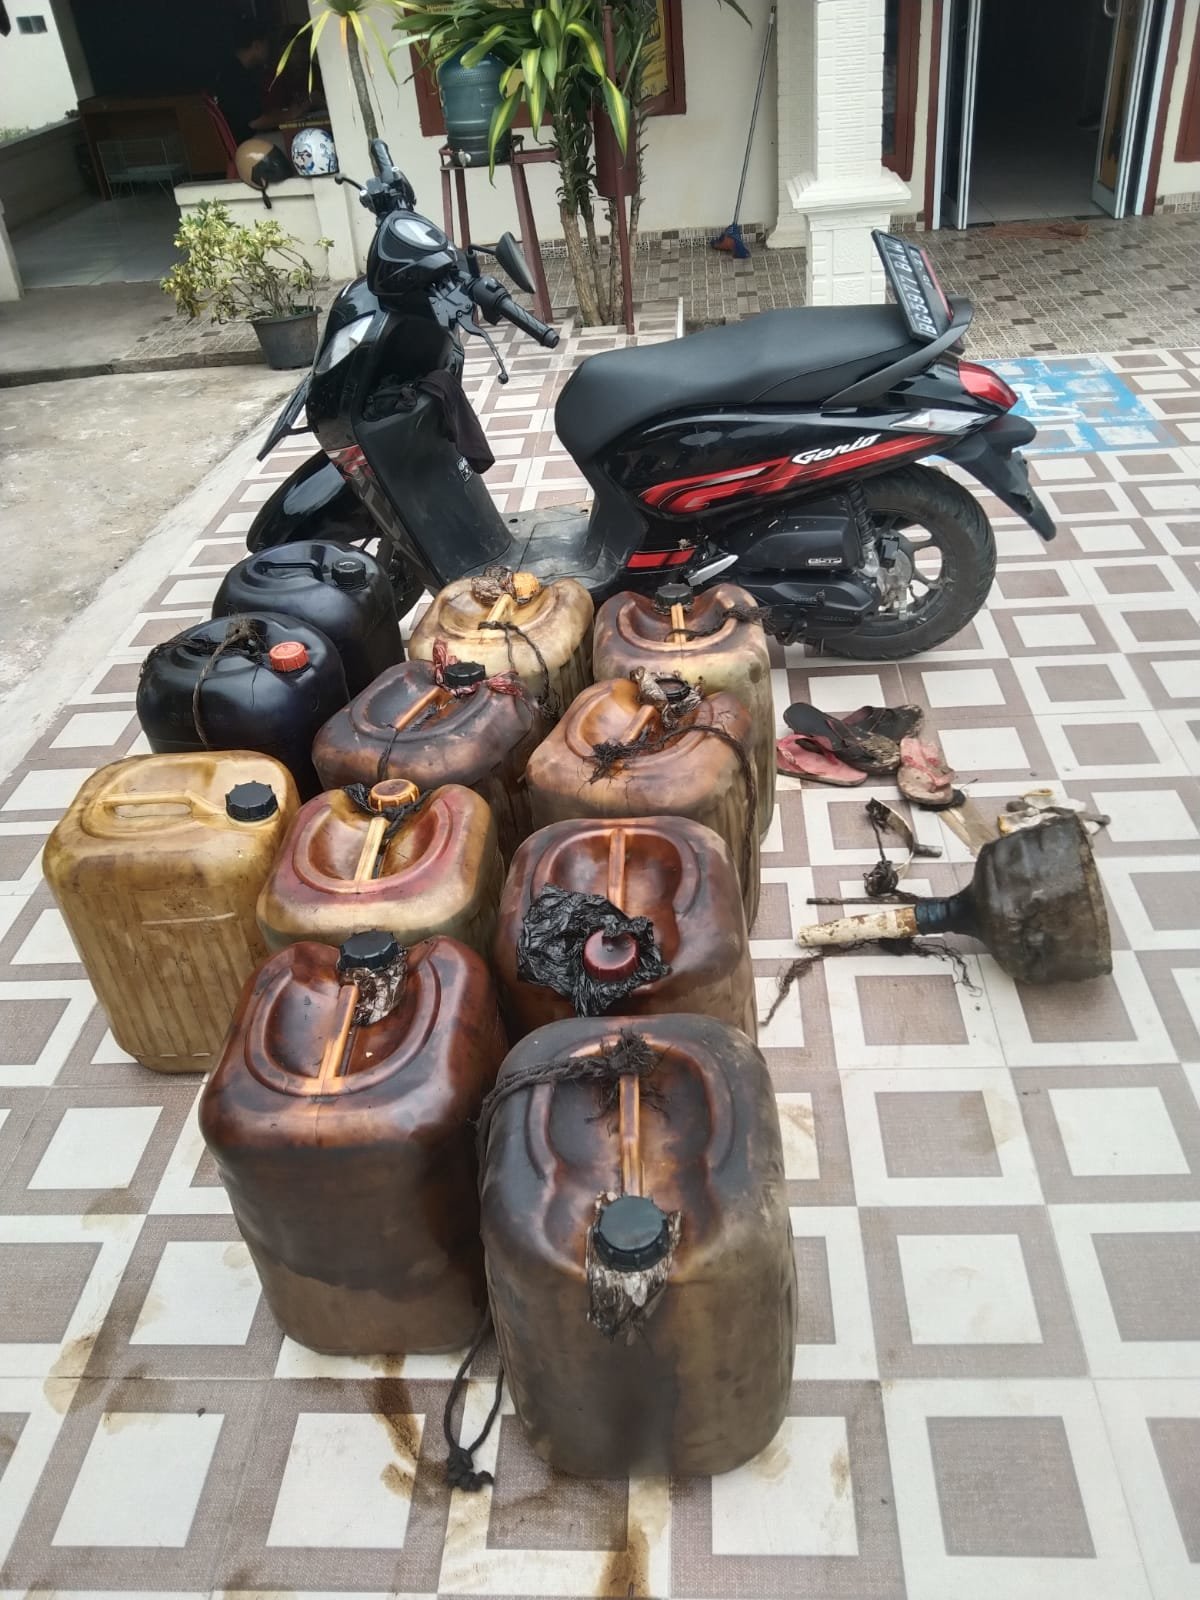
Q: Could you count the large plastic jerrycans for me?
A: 11